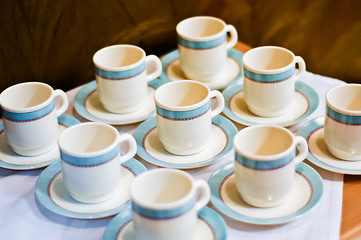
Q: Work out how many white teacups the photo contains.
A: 9